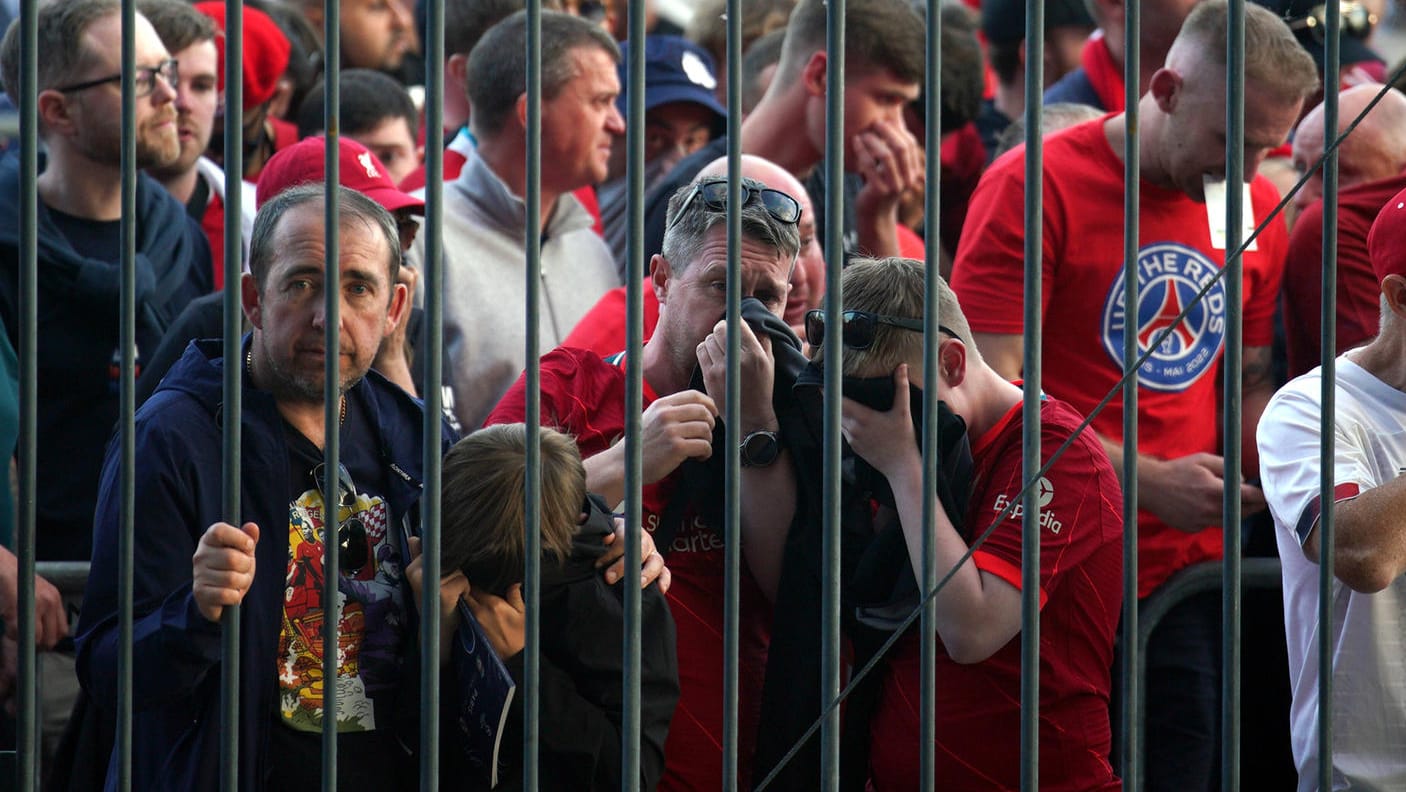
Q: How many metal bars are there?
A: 14